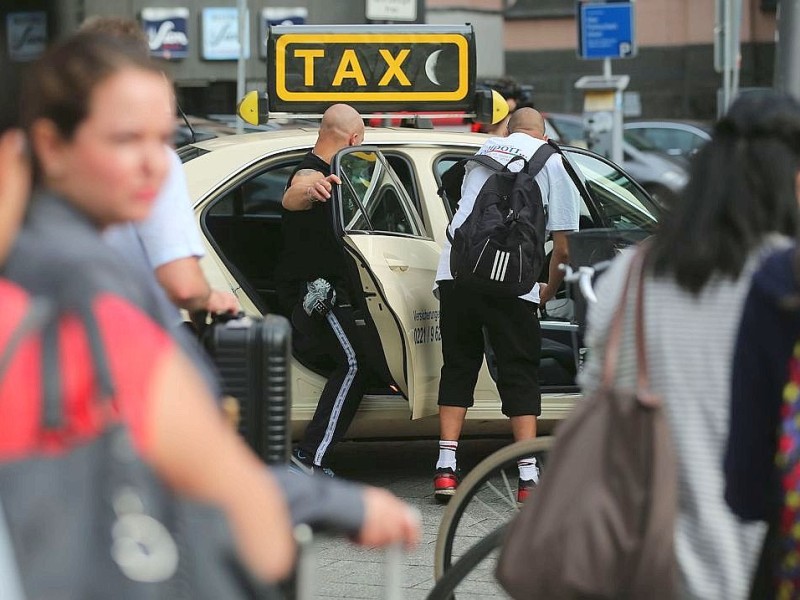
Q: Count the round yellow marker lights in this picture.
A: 2